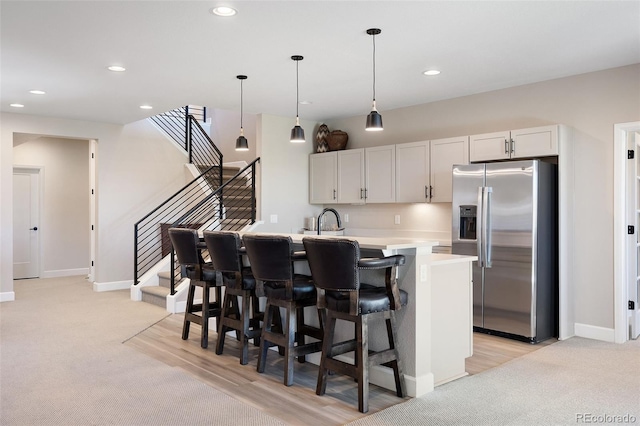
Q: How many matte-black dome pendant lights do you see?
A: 3